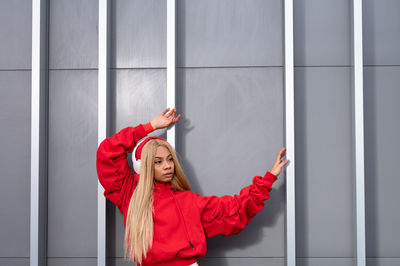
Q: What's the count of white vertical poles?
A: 5